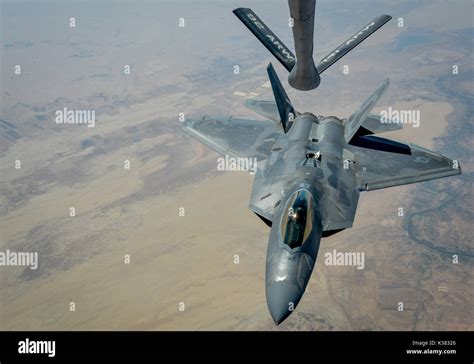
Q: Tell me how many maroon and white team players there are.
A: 0